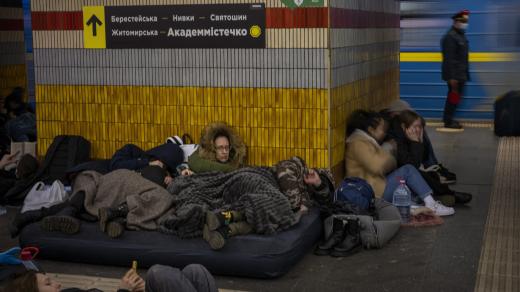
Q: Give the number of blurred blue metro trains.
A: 1